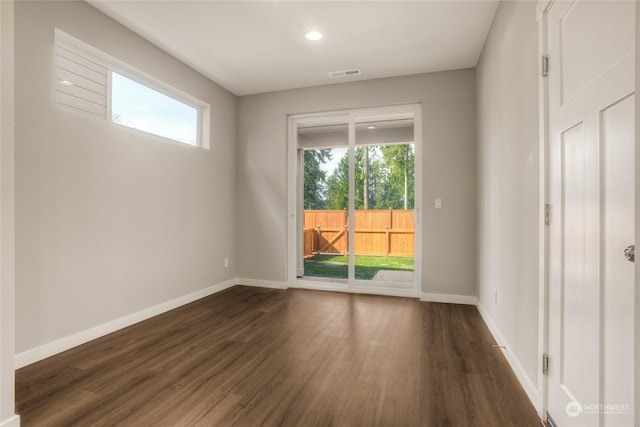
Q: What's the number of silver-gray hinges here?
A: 3